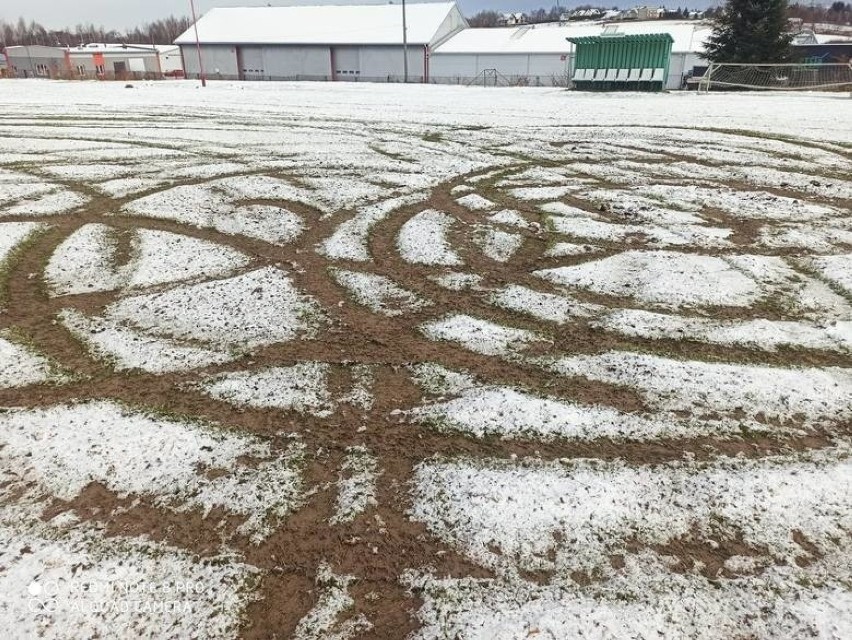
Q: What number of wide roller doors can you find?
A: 2